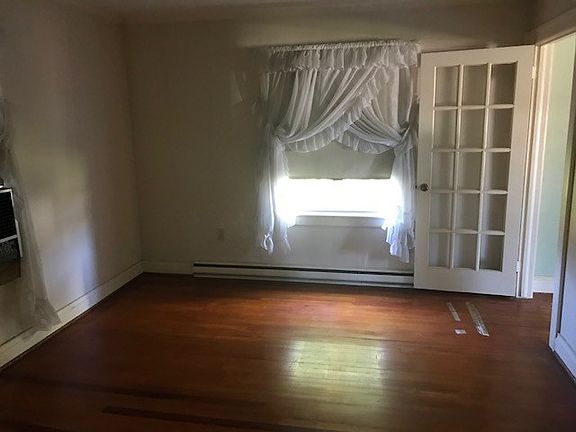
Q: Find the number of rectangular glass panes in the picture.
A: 15